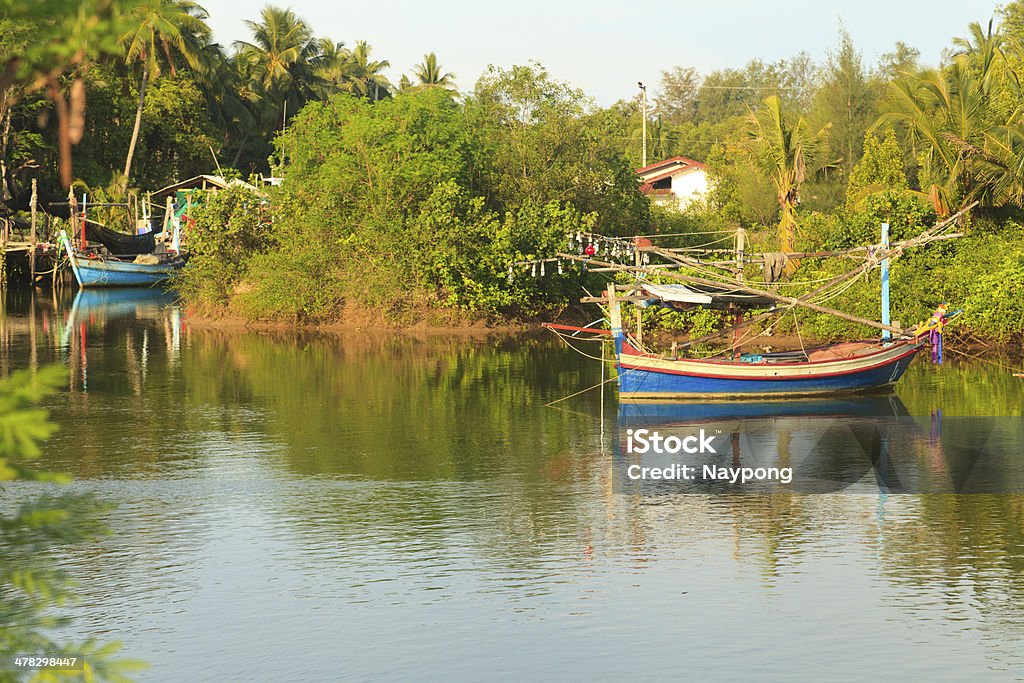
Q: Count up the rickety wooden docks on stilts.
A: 1